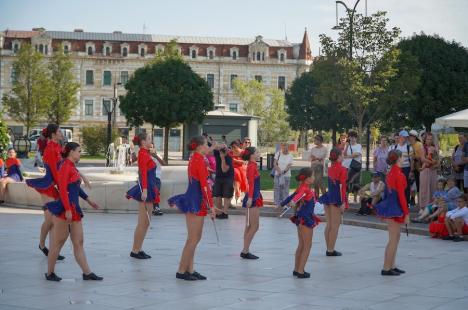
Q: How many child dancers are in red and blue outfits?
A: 8